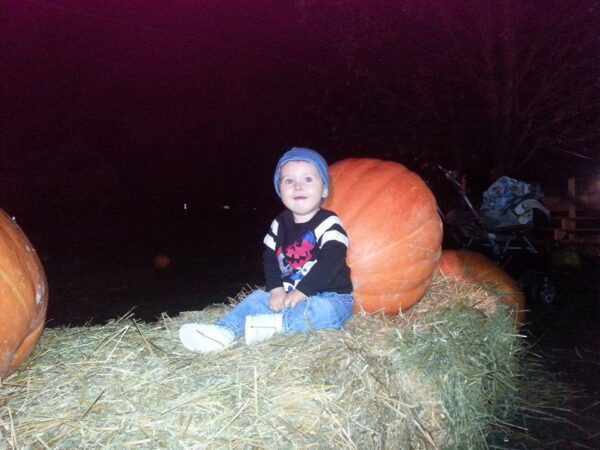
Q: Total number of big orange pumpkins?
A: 3